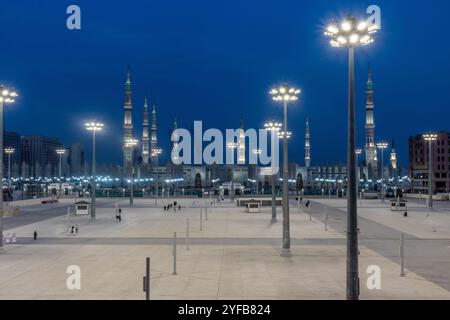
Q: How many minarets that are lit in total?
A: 8